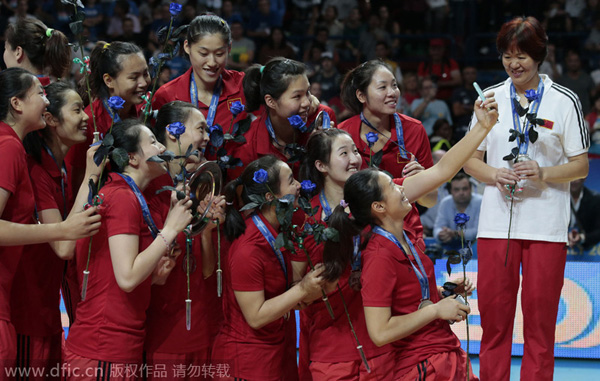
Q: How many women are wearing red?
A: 12